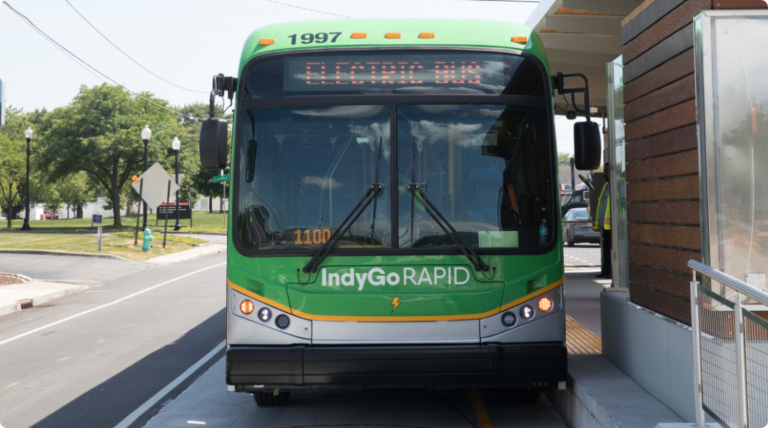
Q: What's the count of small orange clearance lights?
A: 5